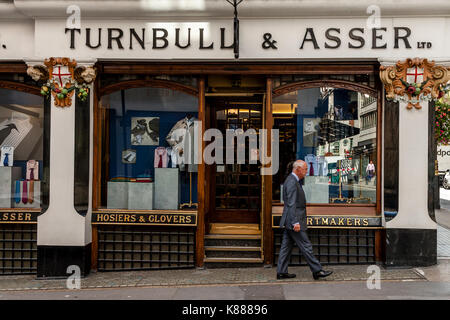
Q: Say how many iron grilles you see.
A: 3